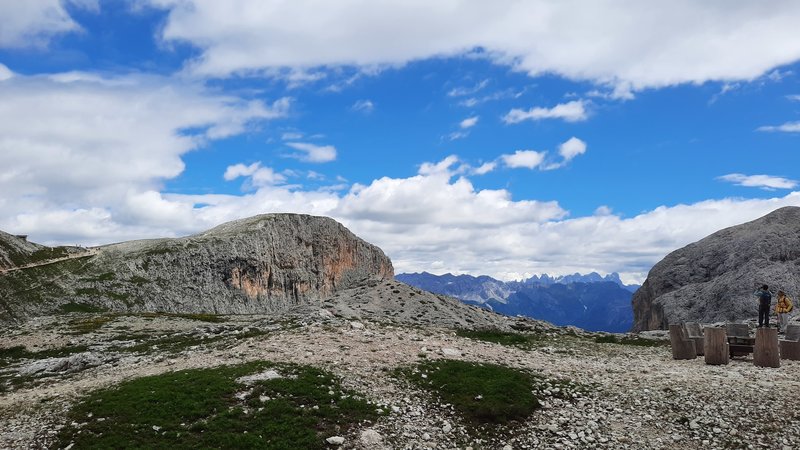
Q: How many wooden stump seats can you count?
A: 6